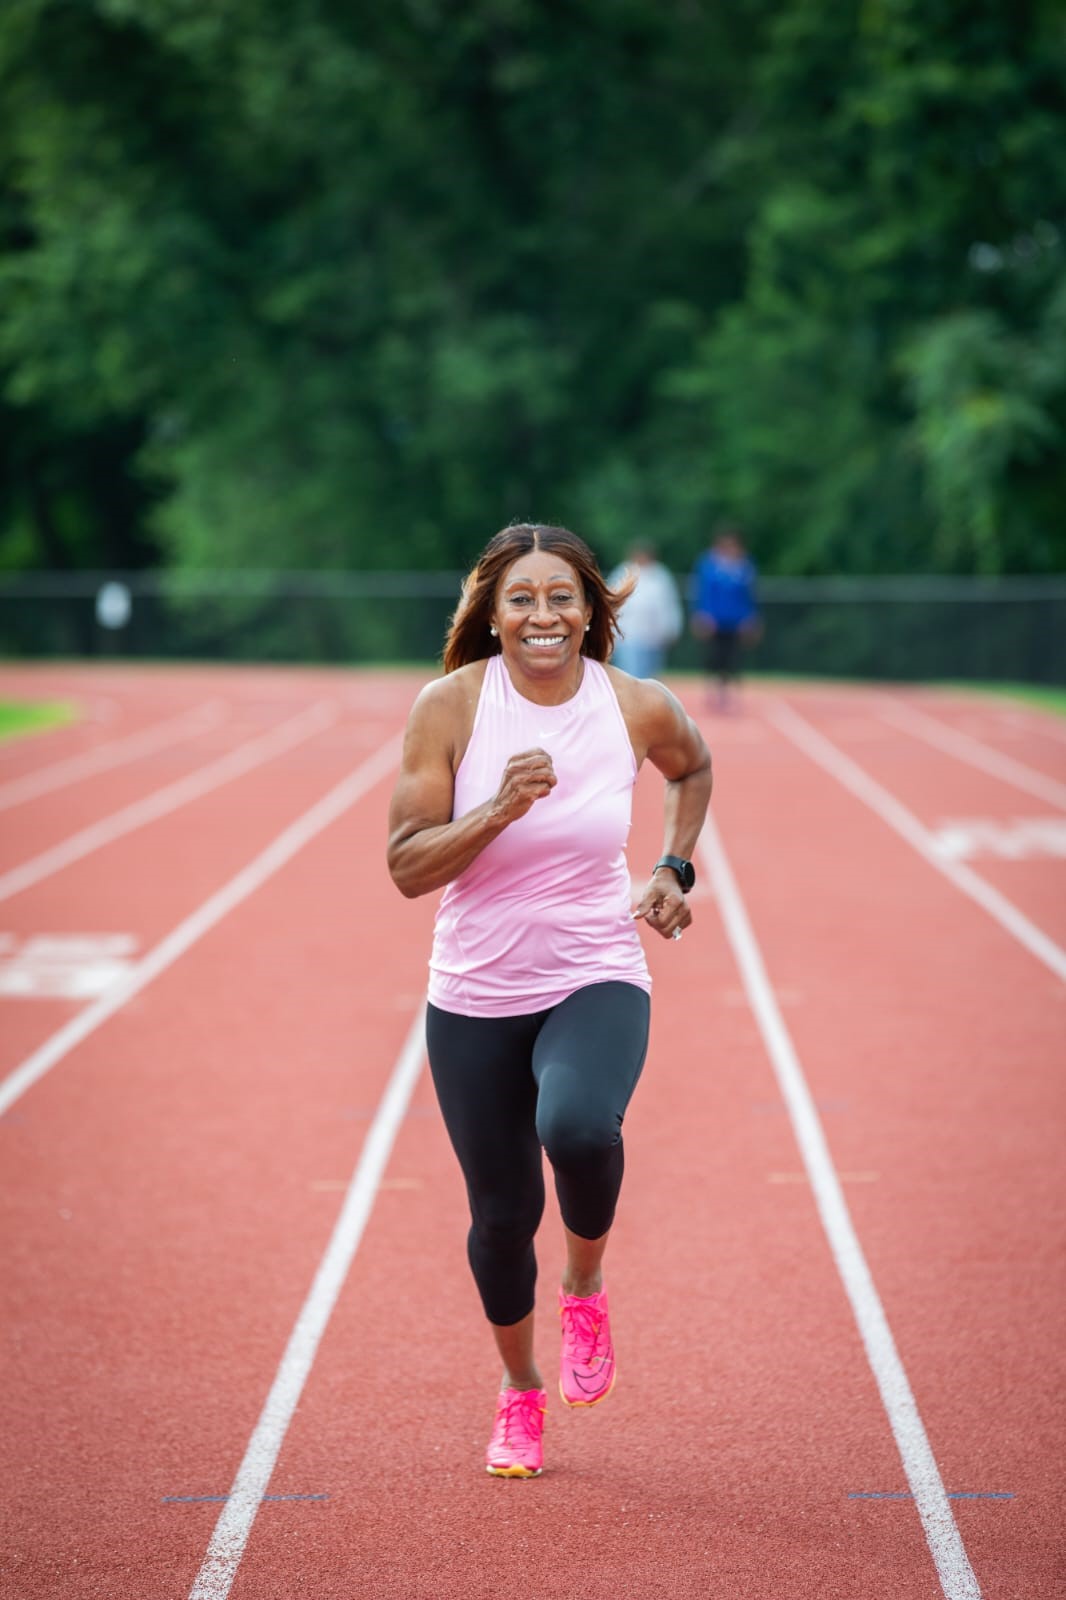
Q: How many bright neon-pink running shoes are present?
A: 2